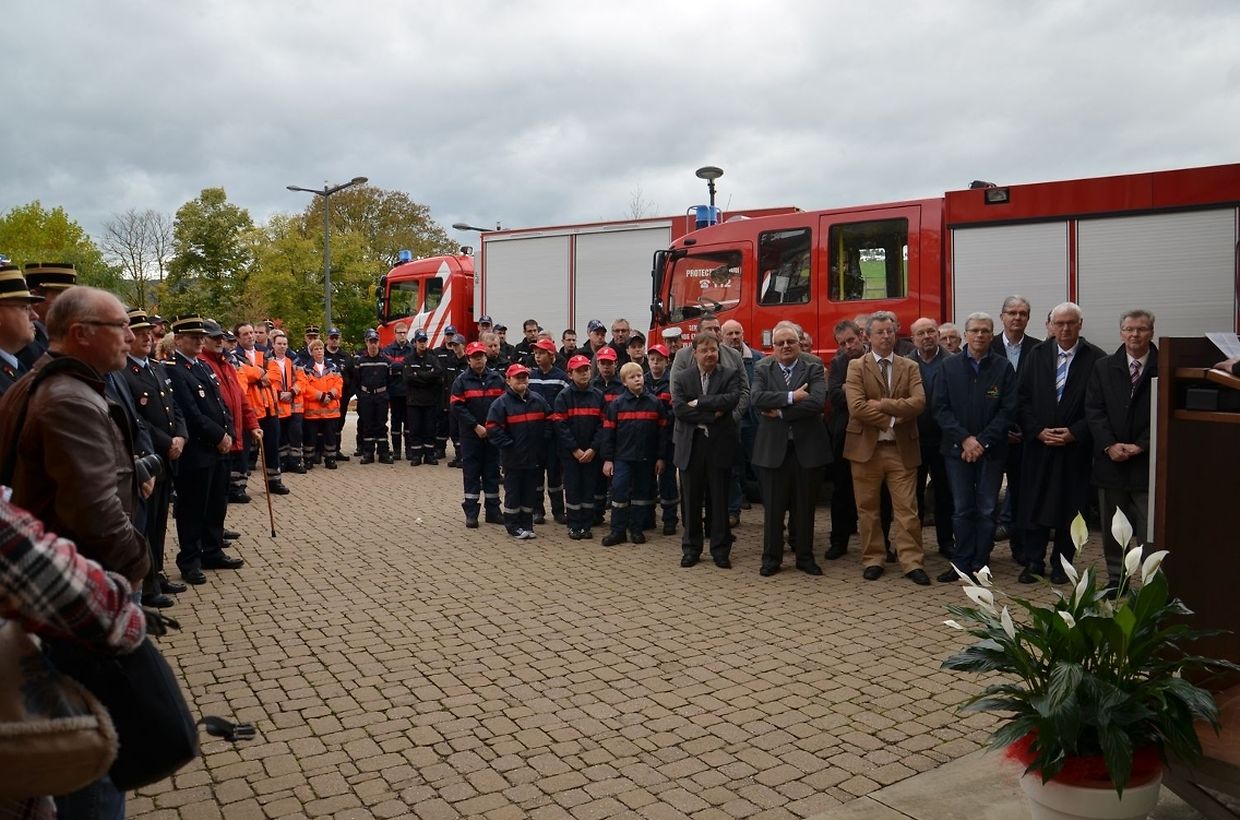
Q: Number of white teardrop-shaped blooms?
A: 12